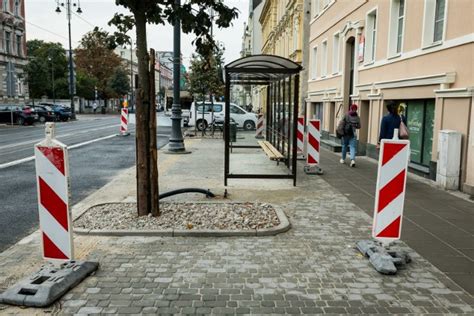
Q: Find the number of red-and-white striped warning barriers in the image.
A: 6